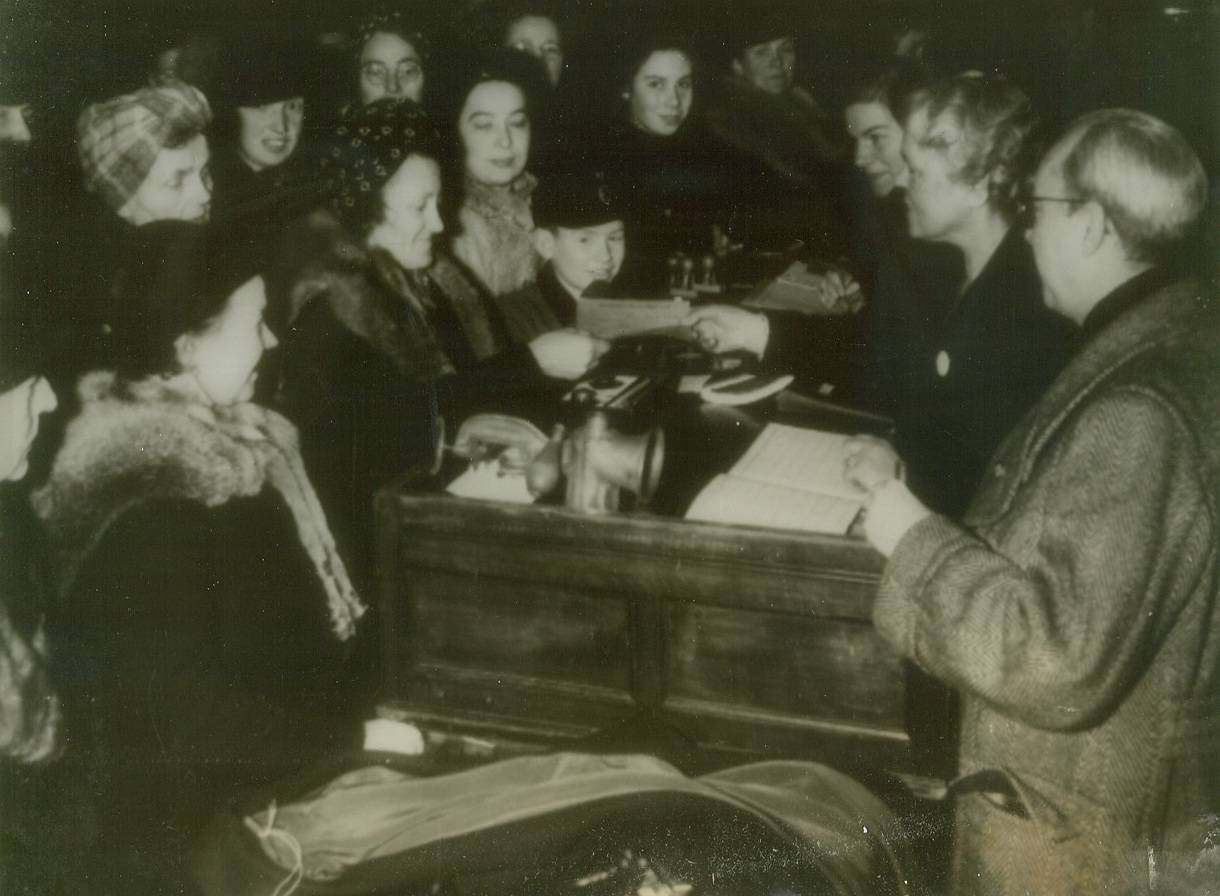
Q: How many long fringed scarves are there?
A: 1